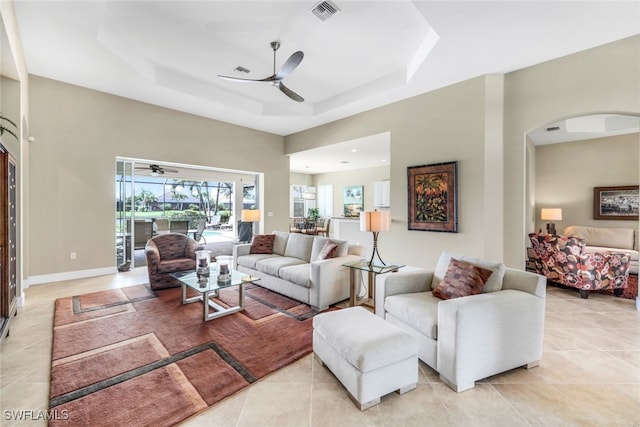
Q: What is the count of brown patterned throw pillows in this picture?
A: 3